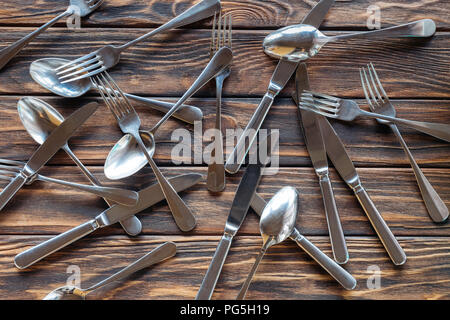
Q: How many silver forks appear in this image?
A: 7